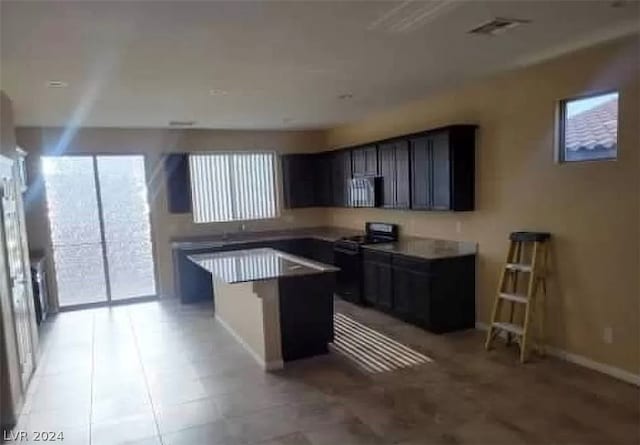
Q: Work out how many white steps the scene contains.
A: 3